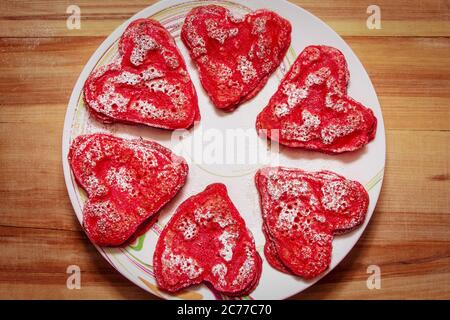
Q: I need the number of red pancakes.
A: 6